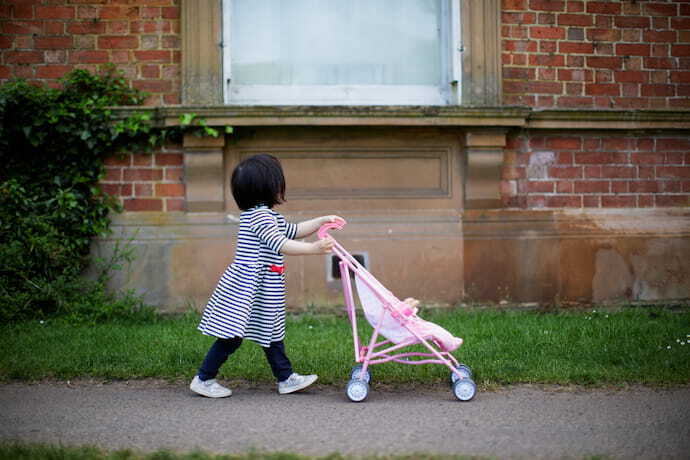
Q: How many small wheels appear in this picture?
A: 4